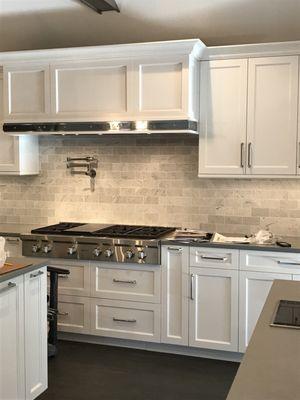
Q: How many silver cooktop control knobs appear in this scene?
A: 7